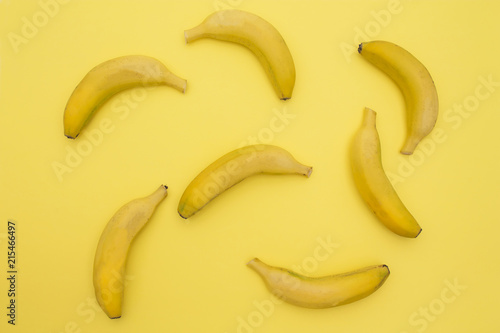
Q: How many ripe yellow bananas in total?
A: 7